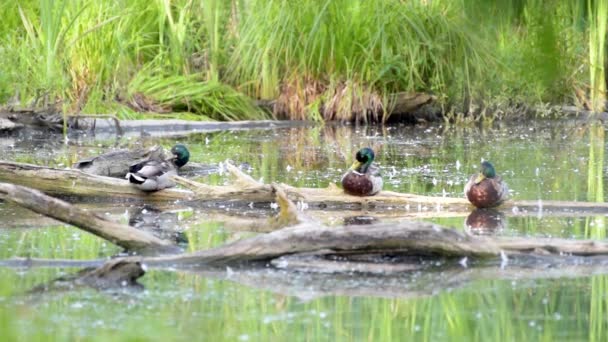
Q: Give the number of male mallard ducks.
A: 3